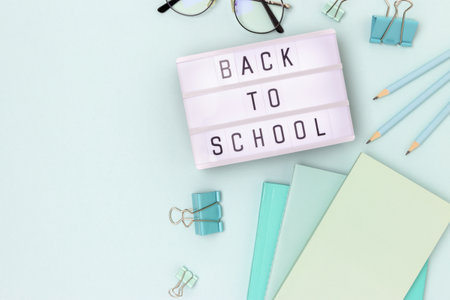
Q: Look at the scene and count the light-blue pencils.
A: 3